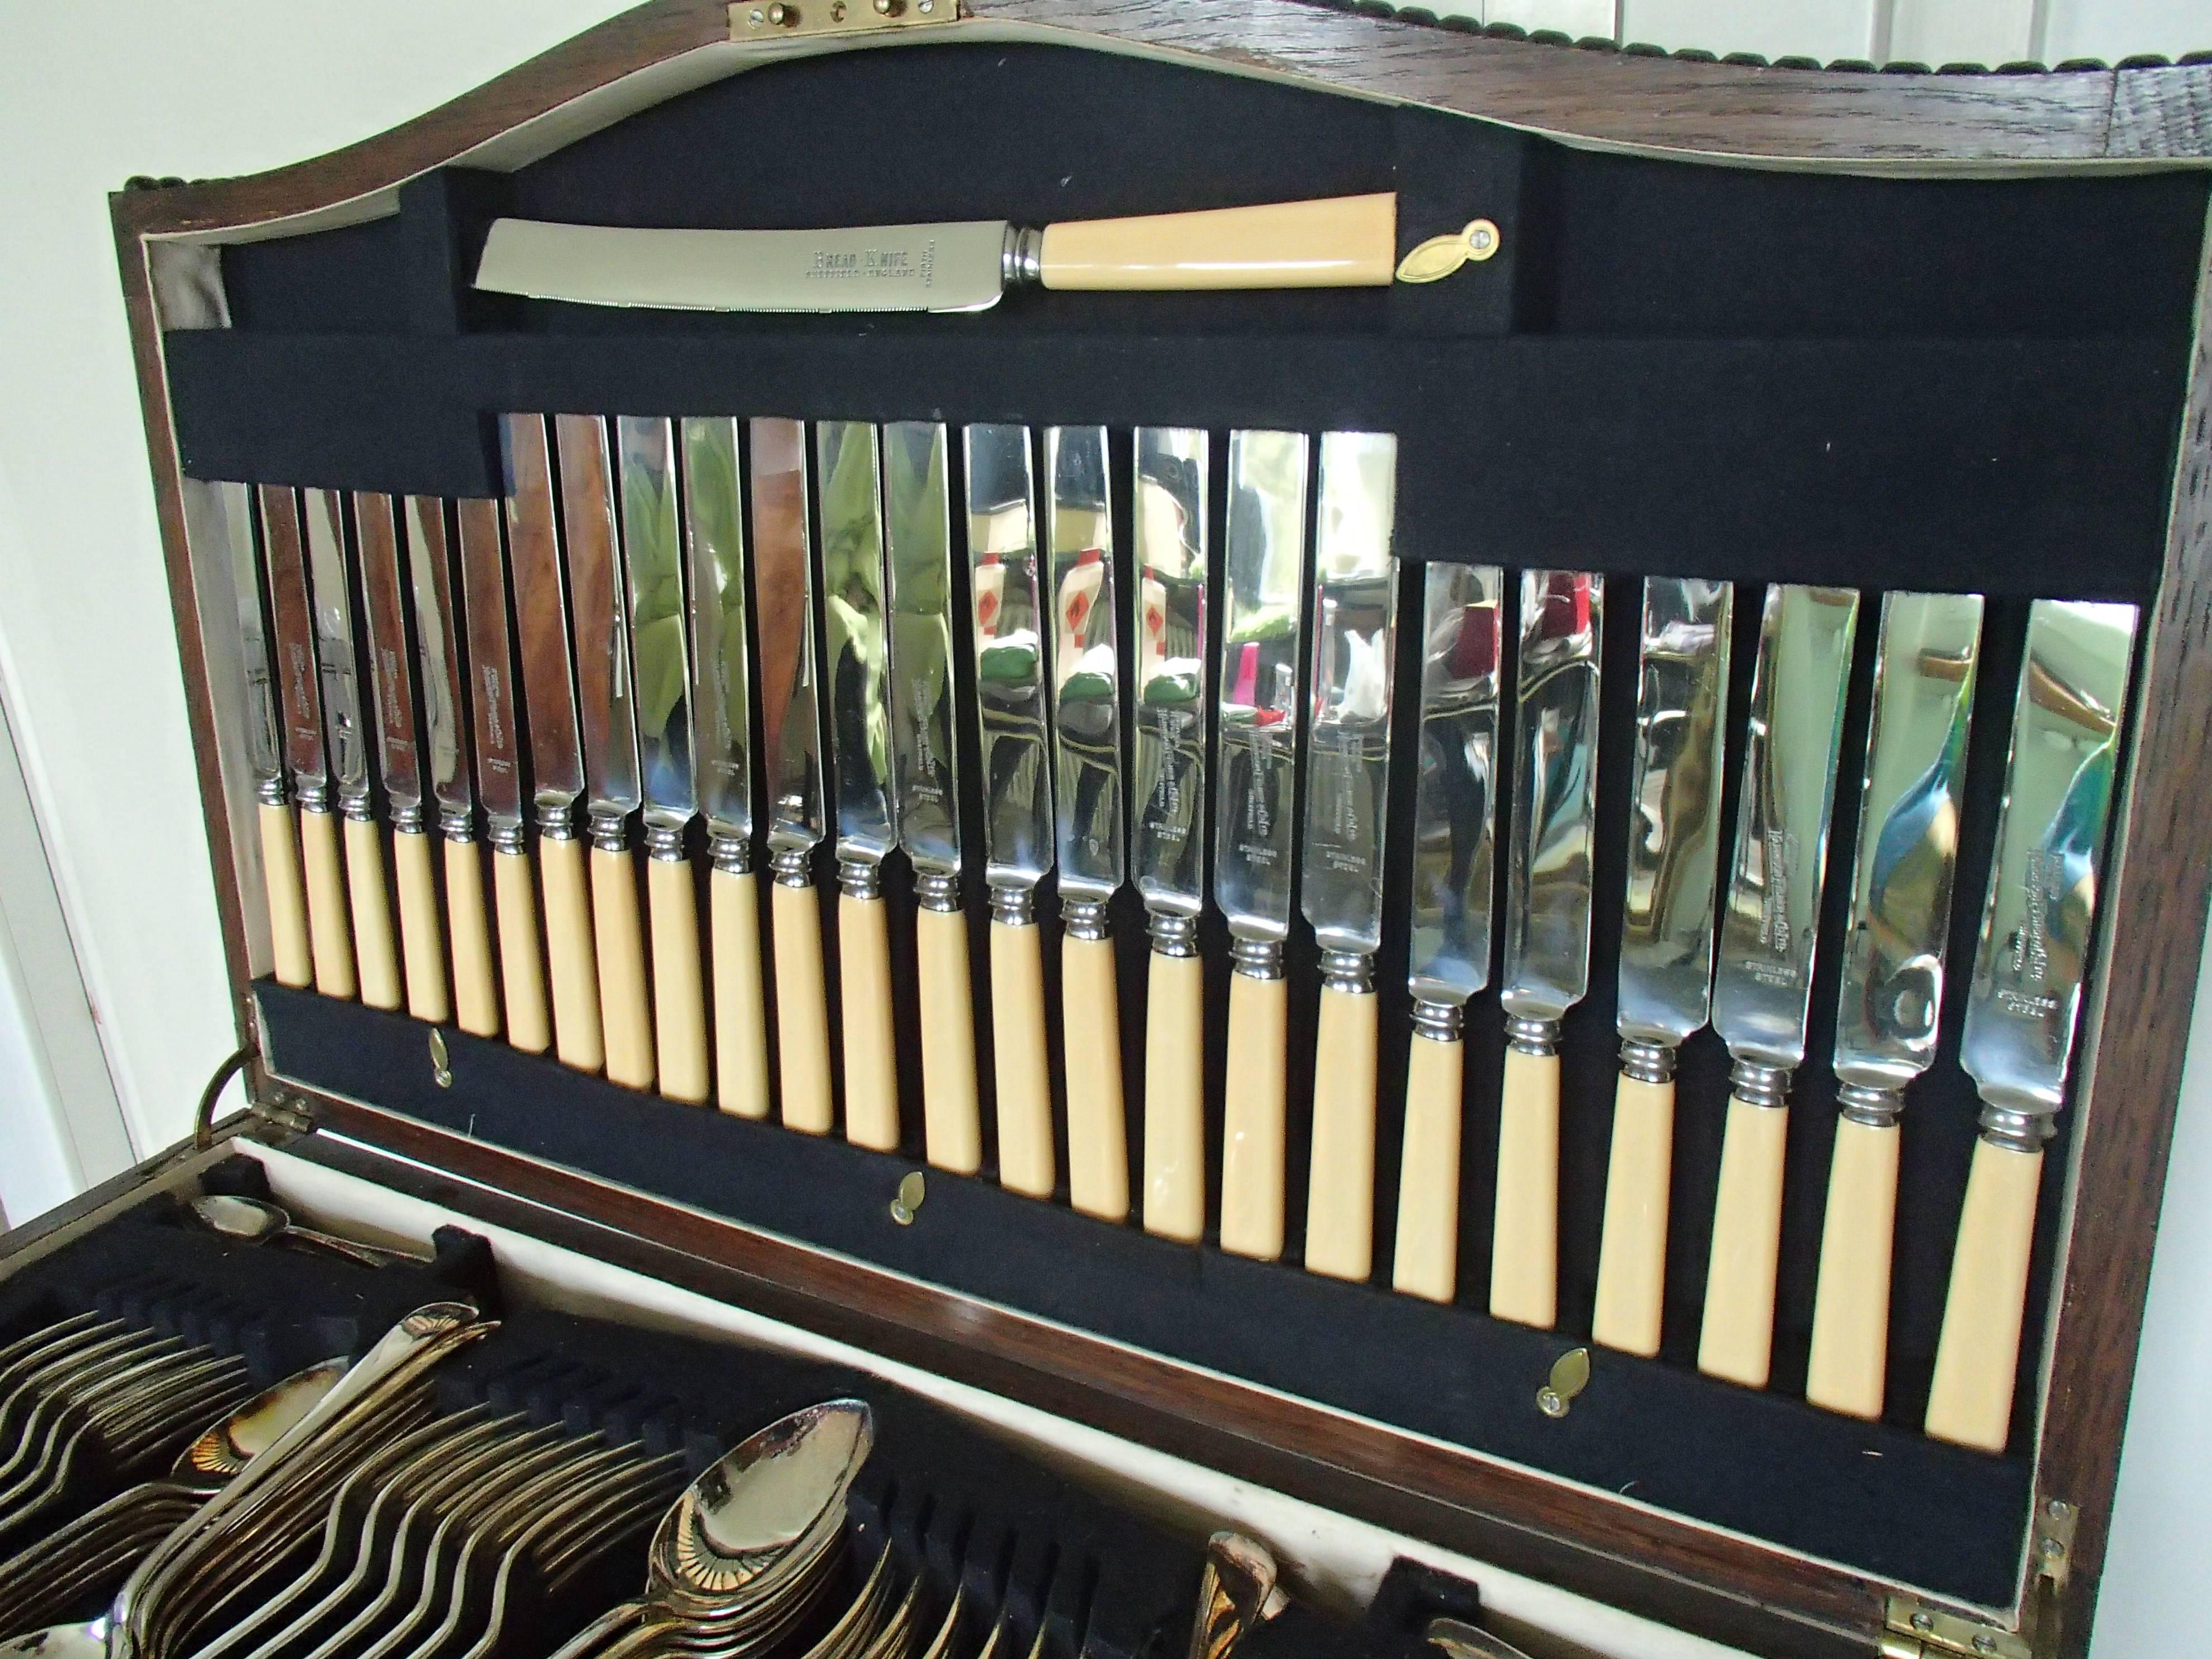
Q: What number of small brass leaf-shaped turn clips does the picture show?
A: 4